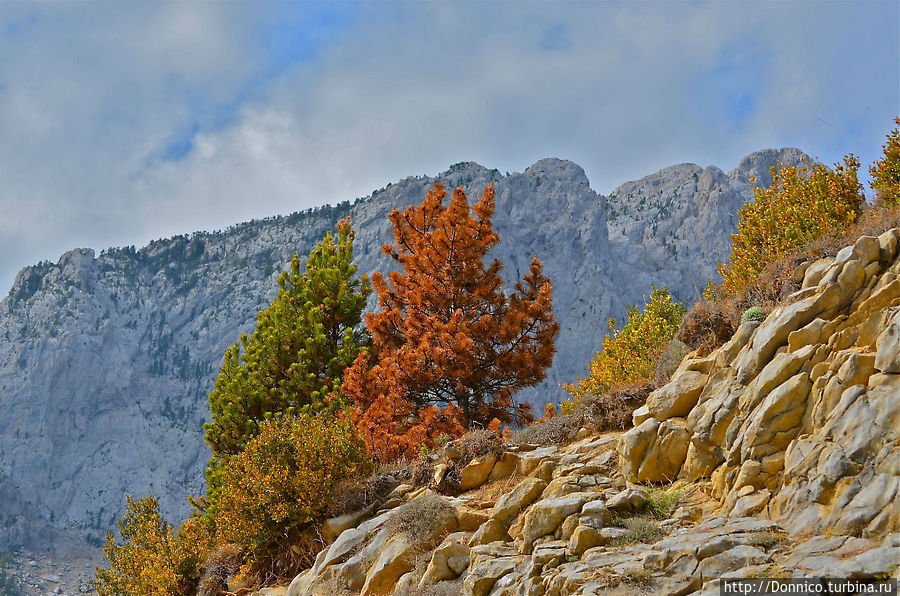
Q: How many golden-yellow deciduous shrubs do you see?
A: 5